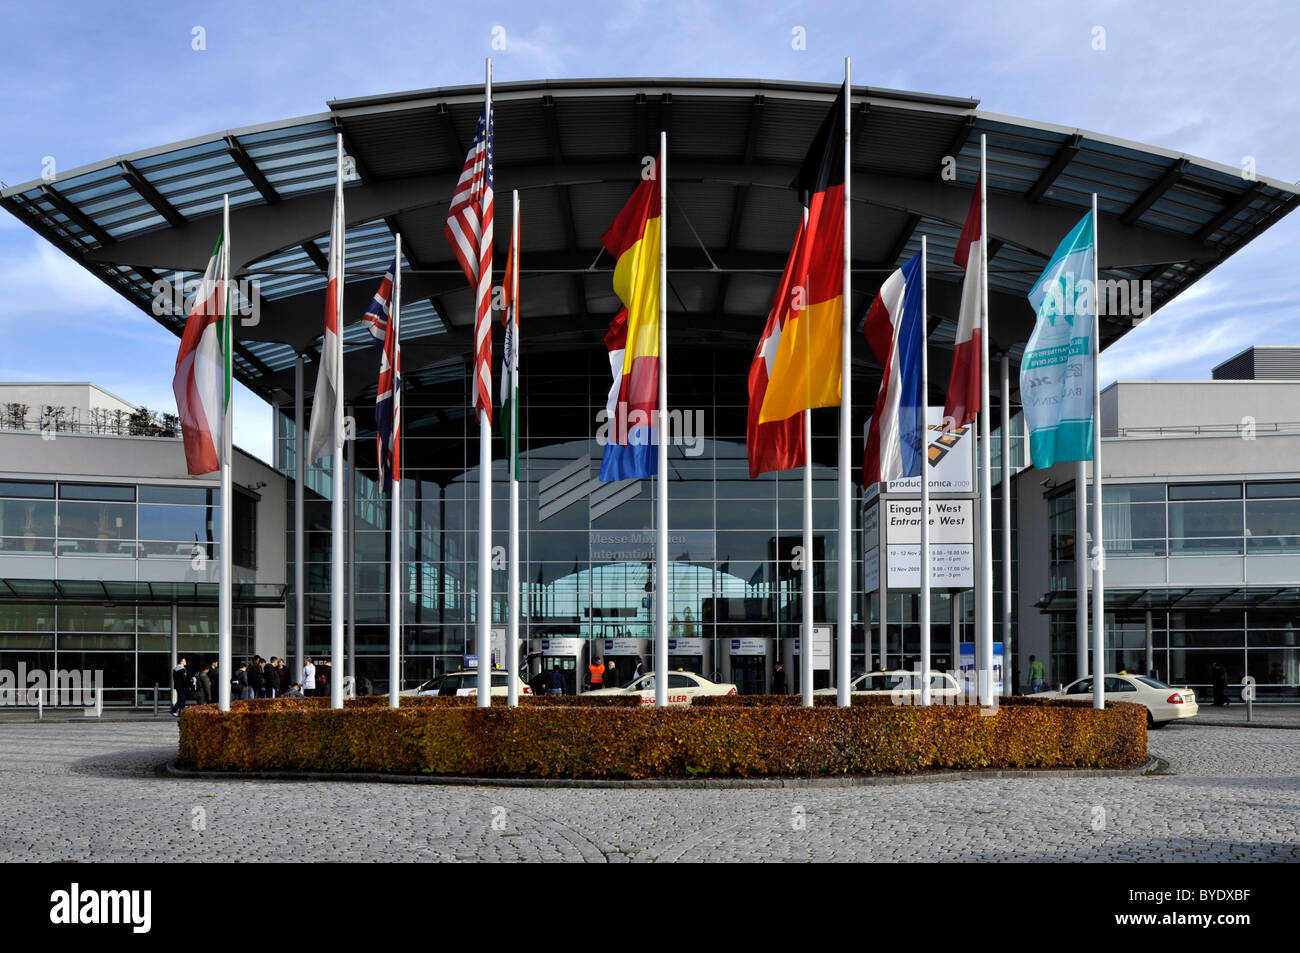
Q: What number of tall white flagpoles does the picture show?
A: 11